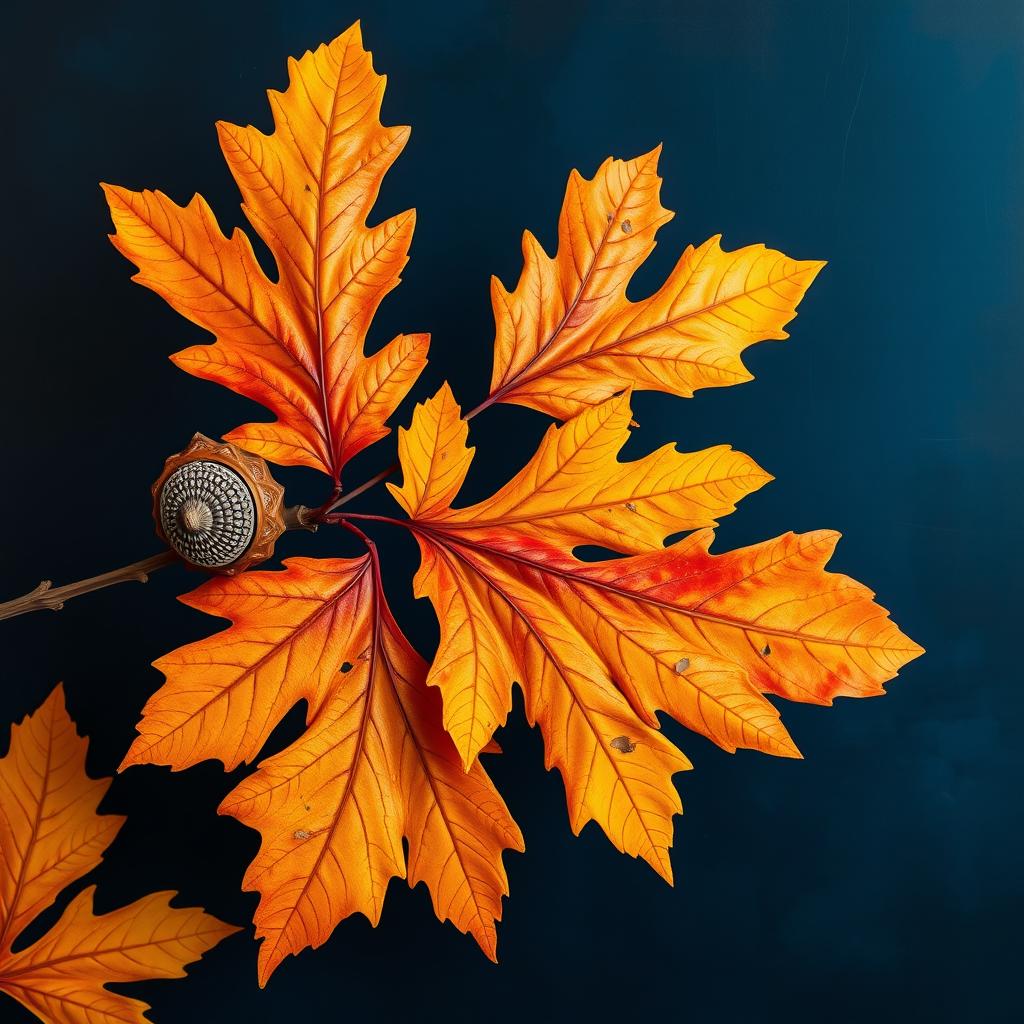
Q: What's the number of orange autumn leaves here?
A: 5